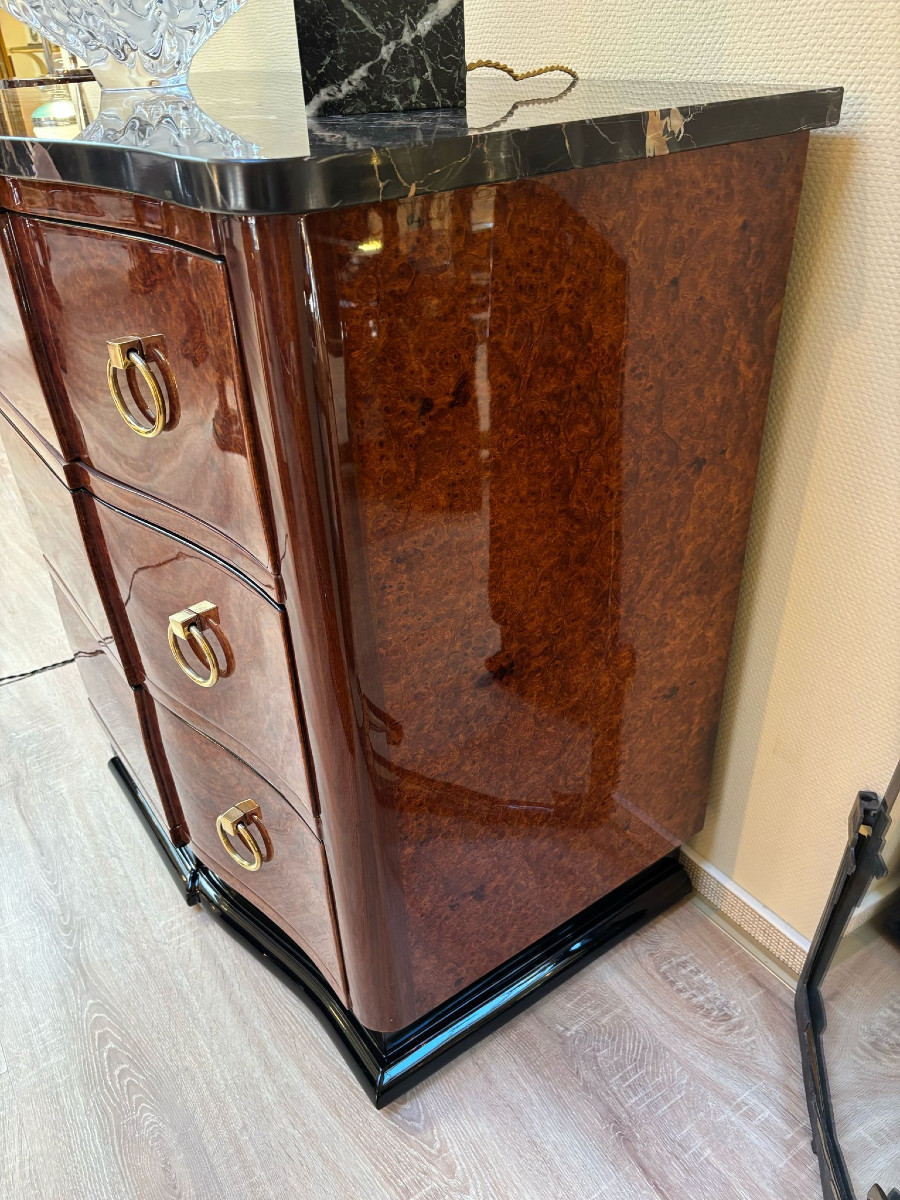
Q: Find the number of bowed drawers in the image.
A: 3